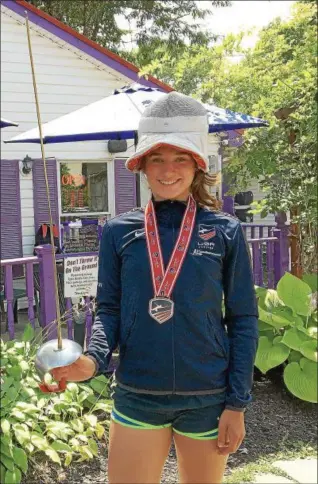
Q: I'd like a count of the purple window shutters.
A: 3